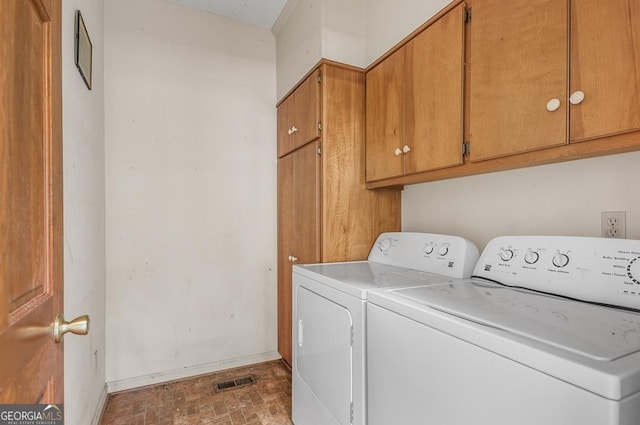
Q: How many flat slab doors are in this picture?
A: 8